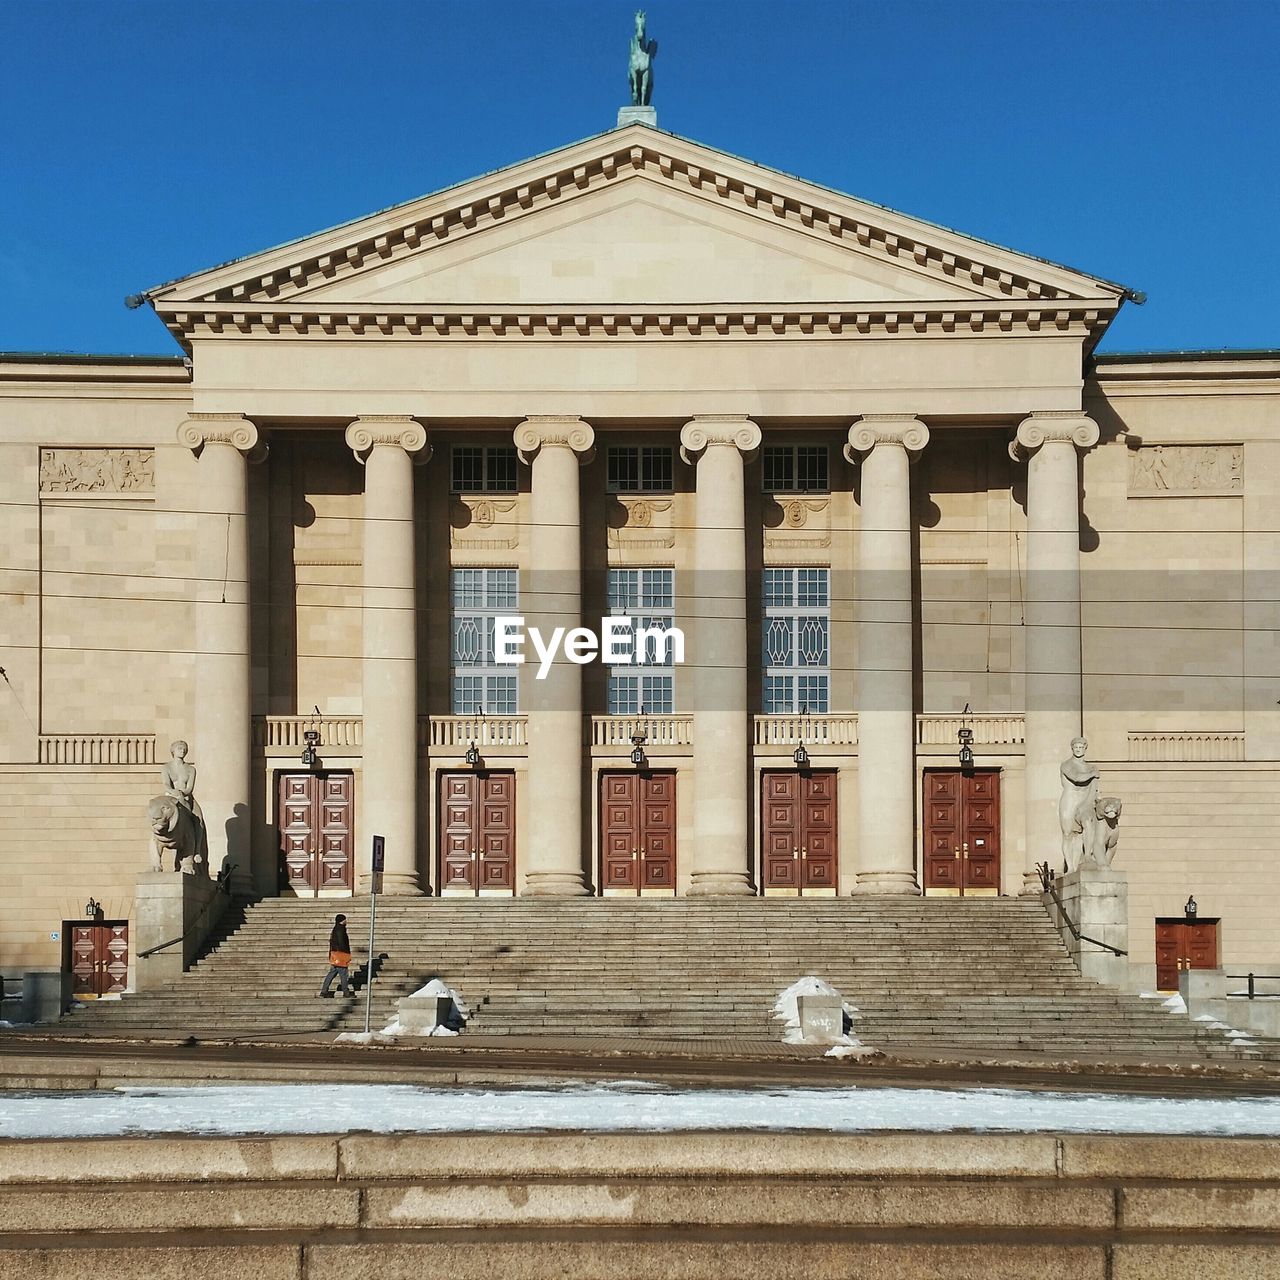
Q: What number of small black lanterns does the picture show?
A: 7